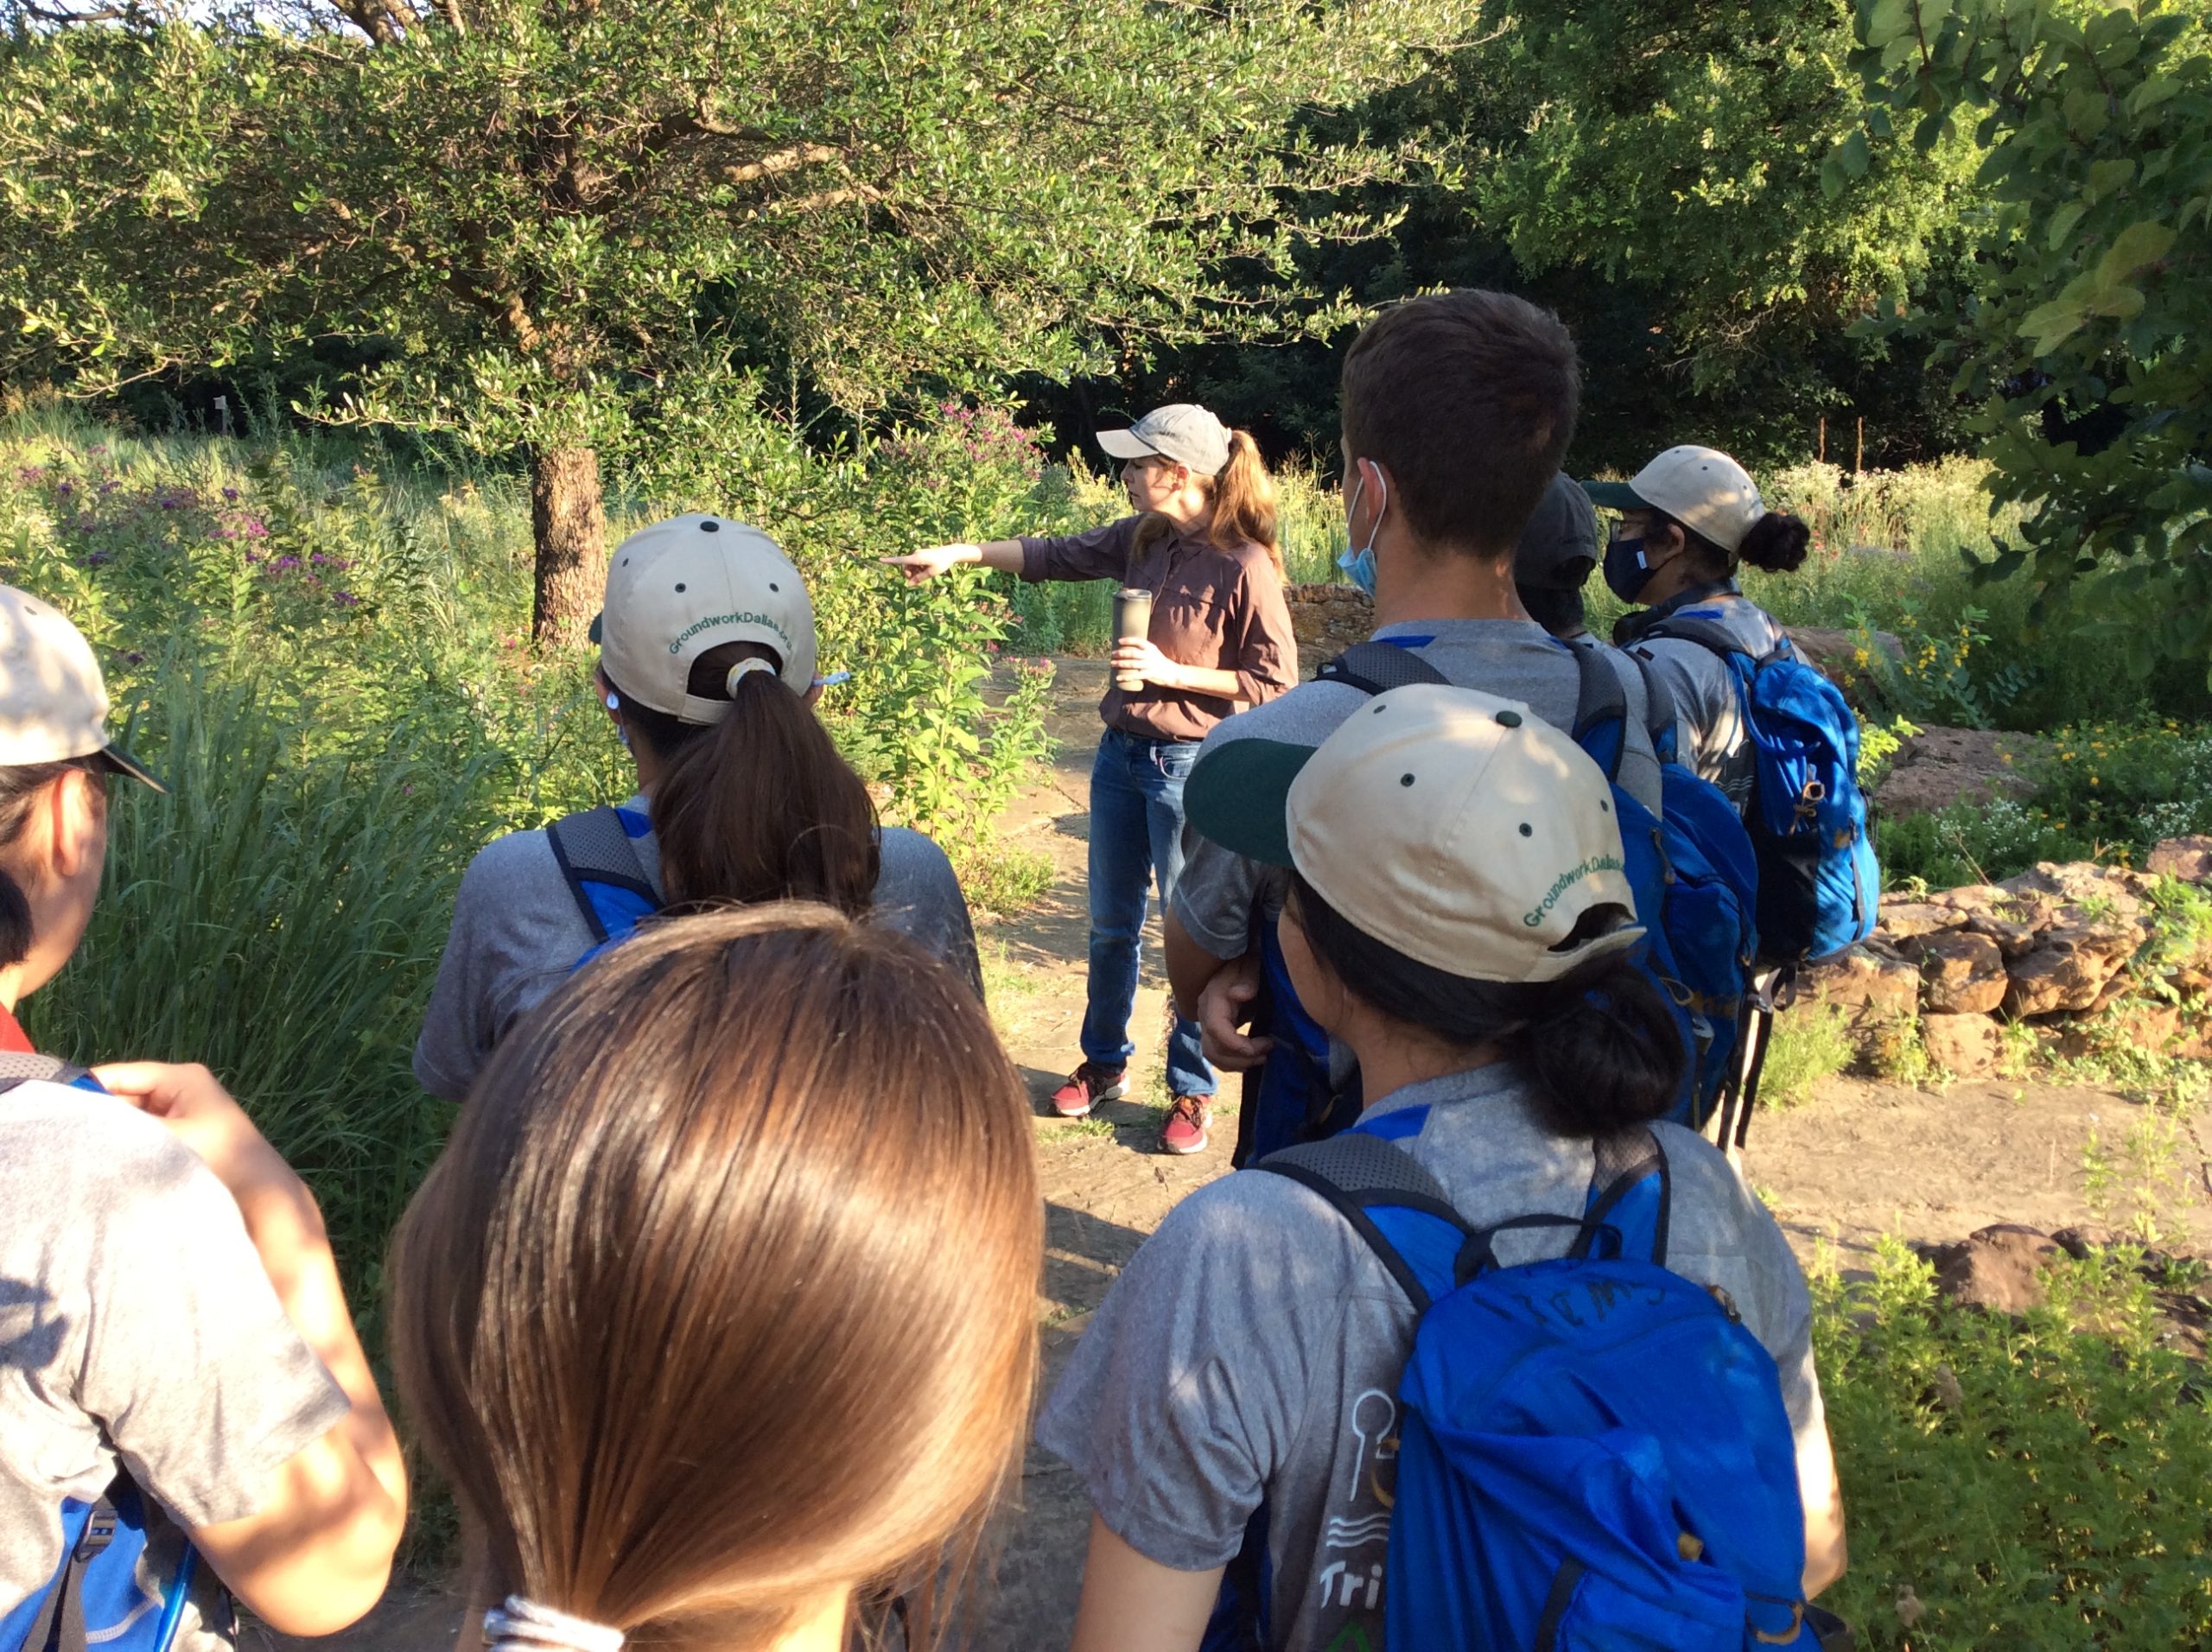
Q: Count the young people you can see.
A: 7